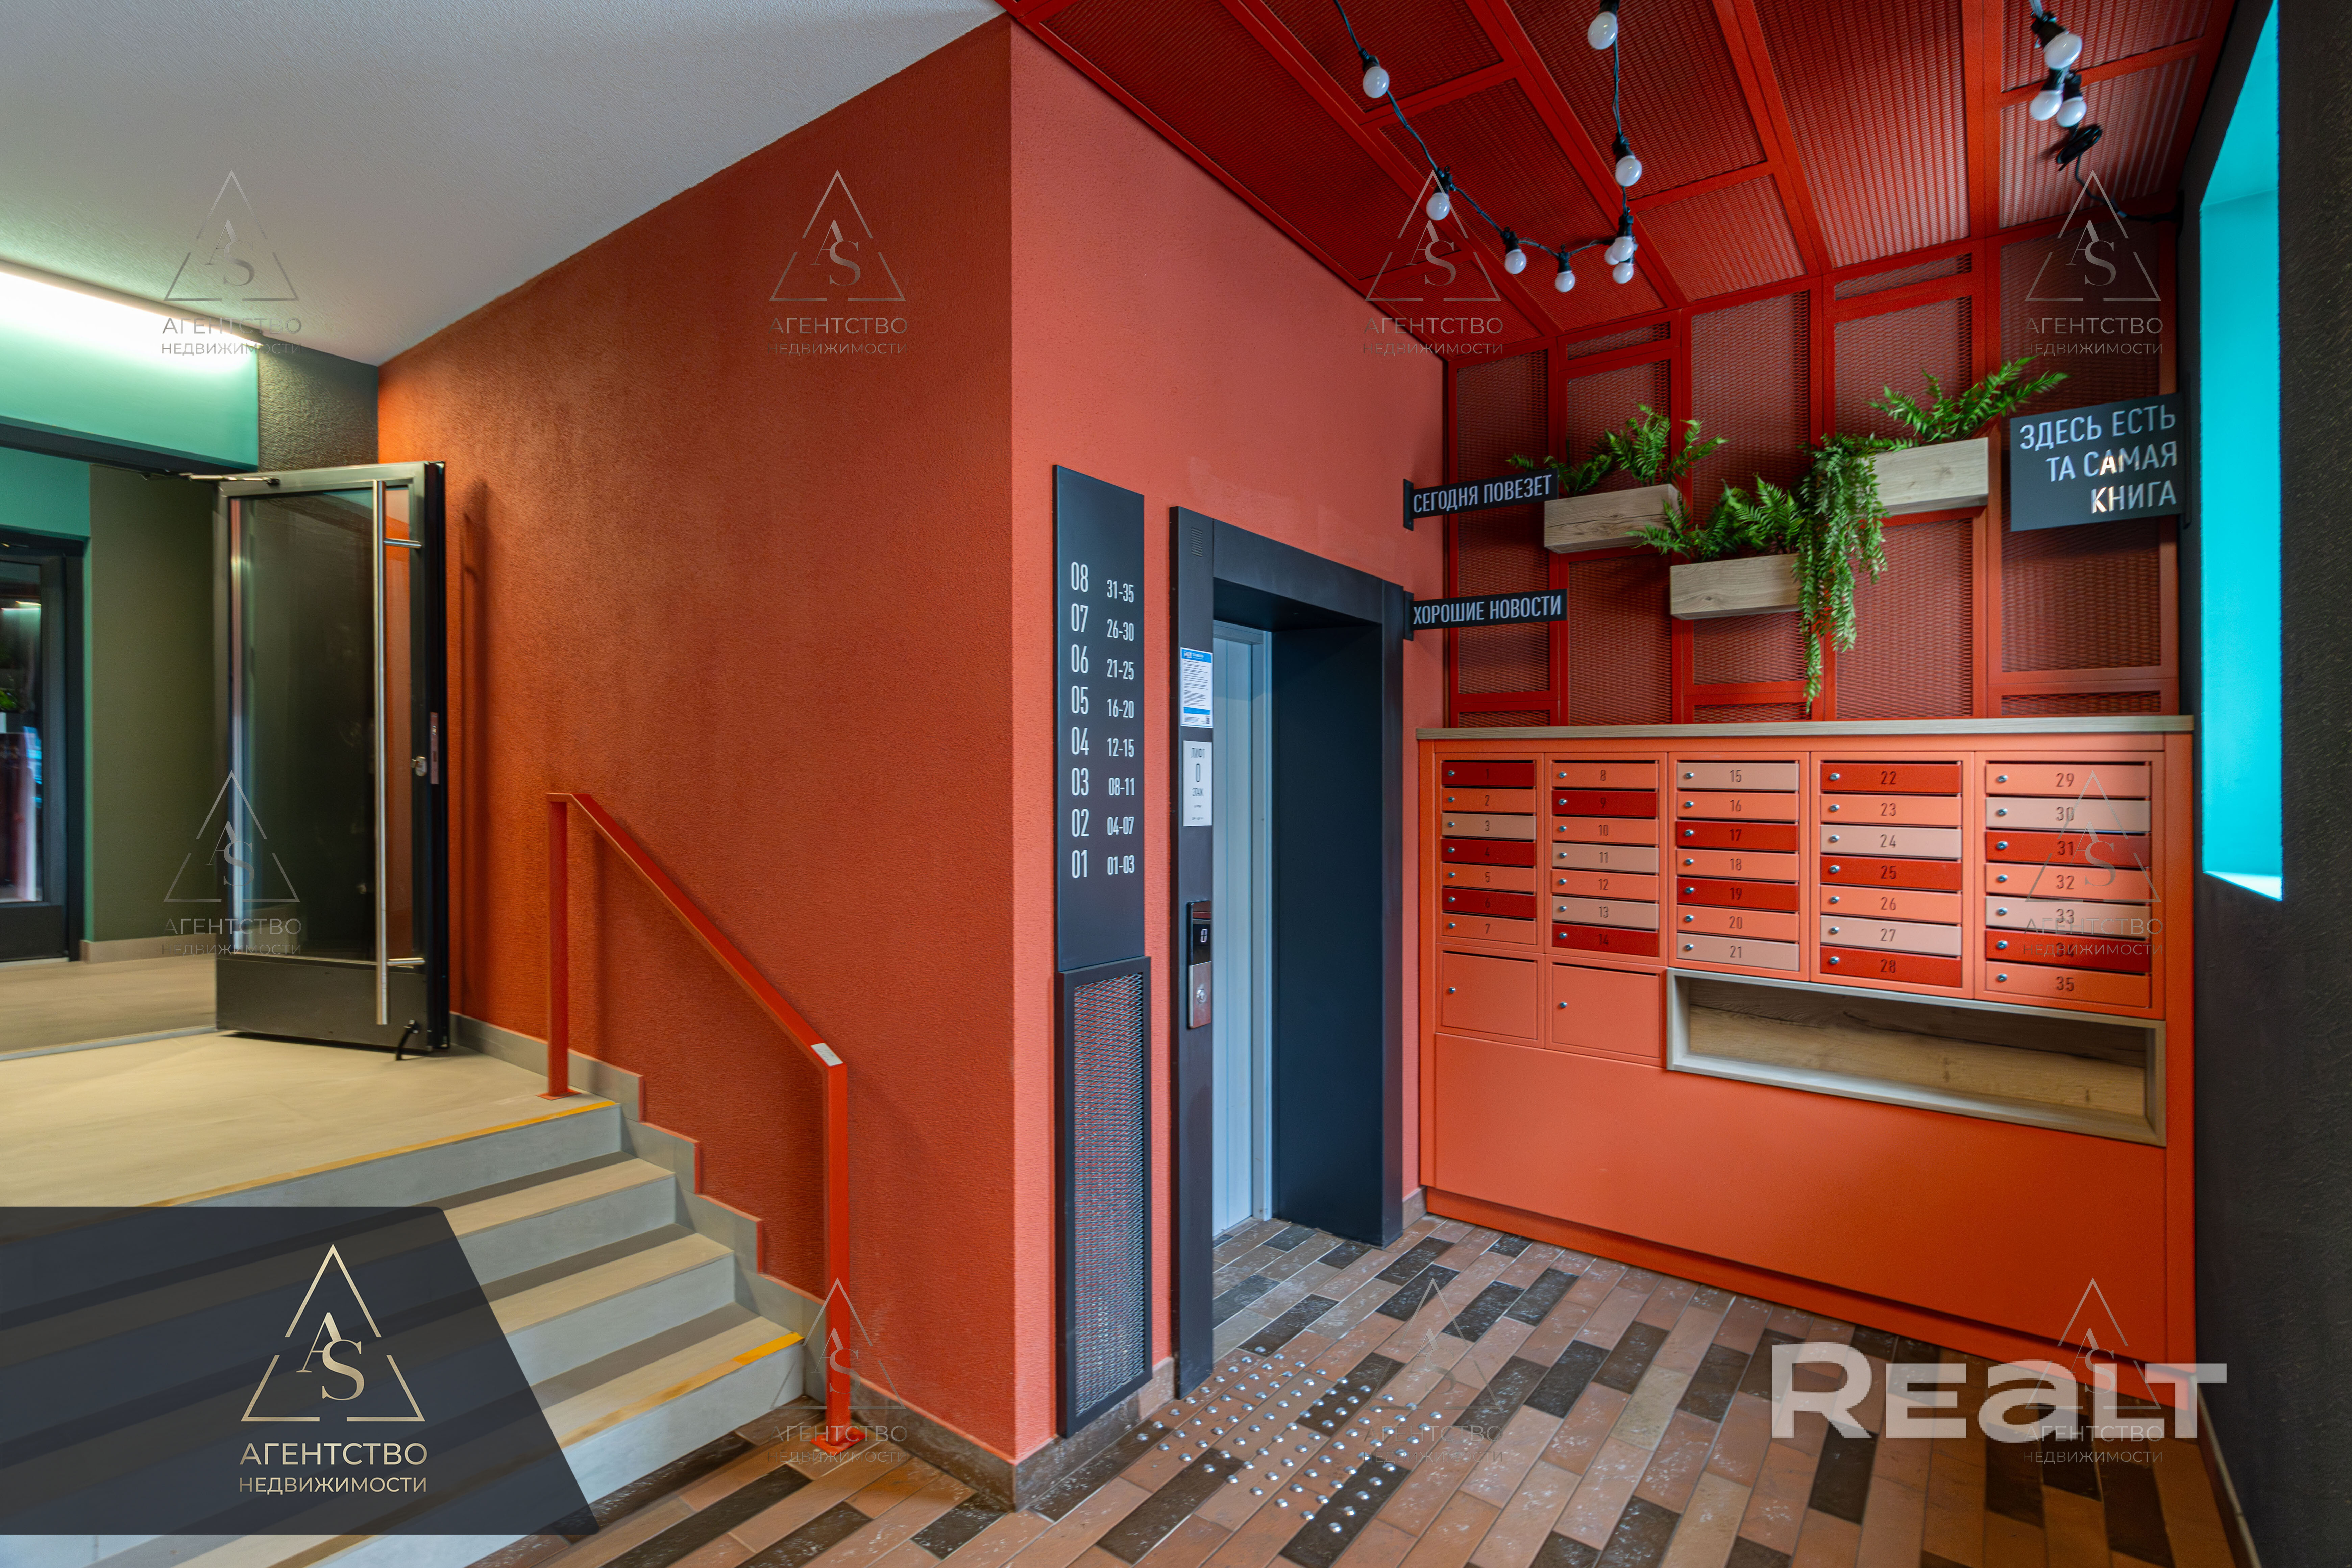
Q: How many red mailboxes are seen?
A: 12